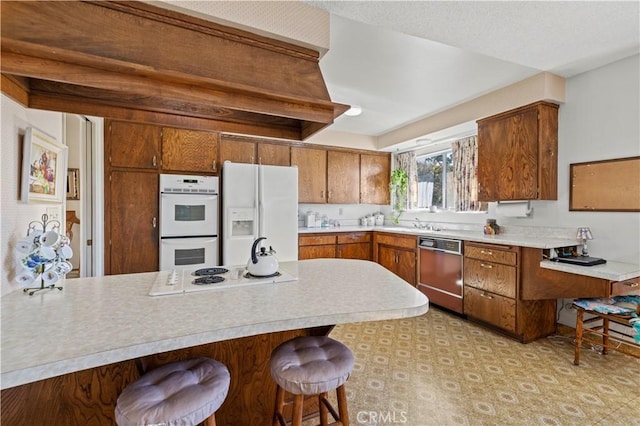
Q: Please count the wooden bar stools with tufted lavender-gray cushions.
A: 2